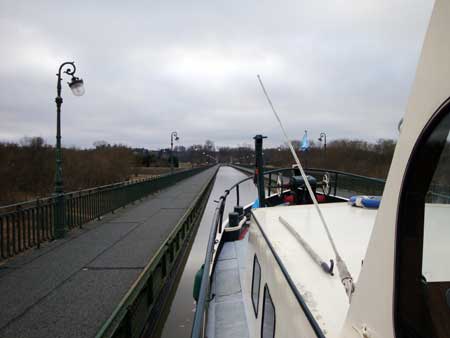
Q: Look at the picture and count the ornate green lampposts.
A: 3